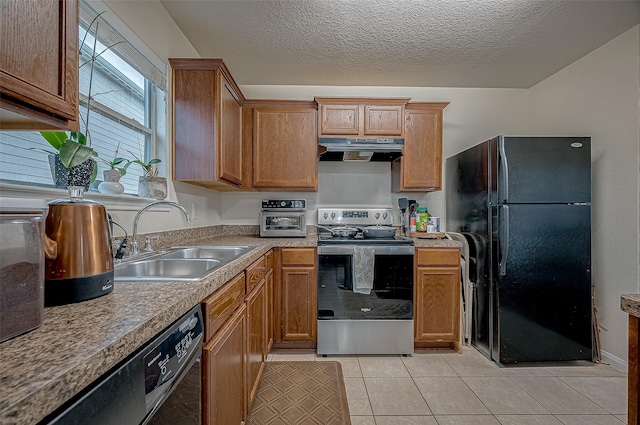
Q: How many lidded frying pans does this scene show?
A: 2